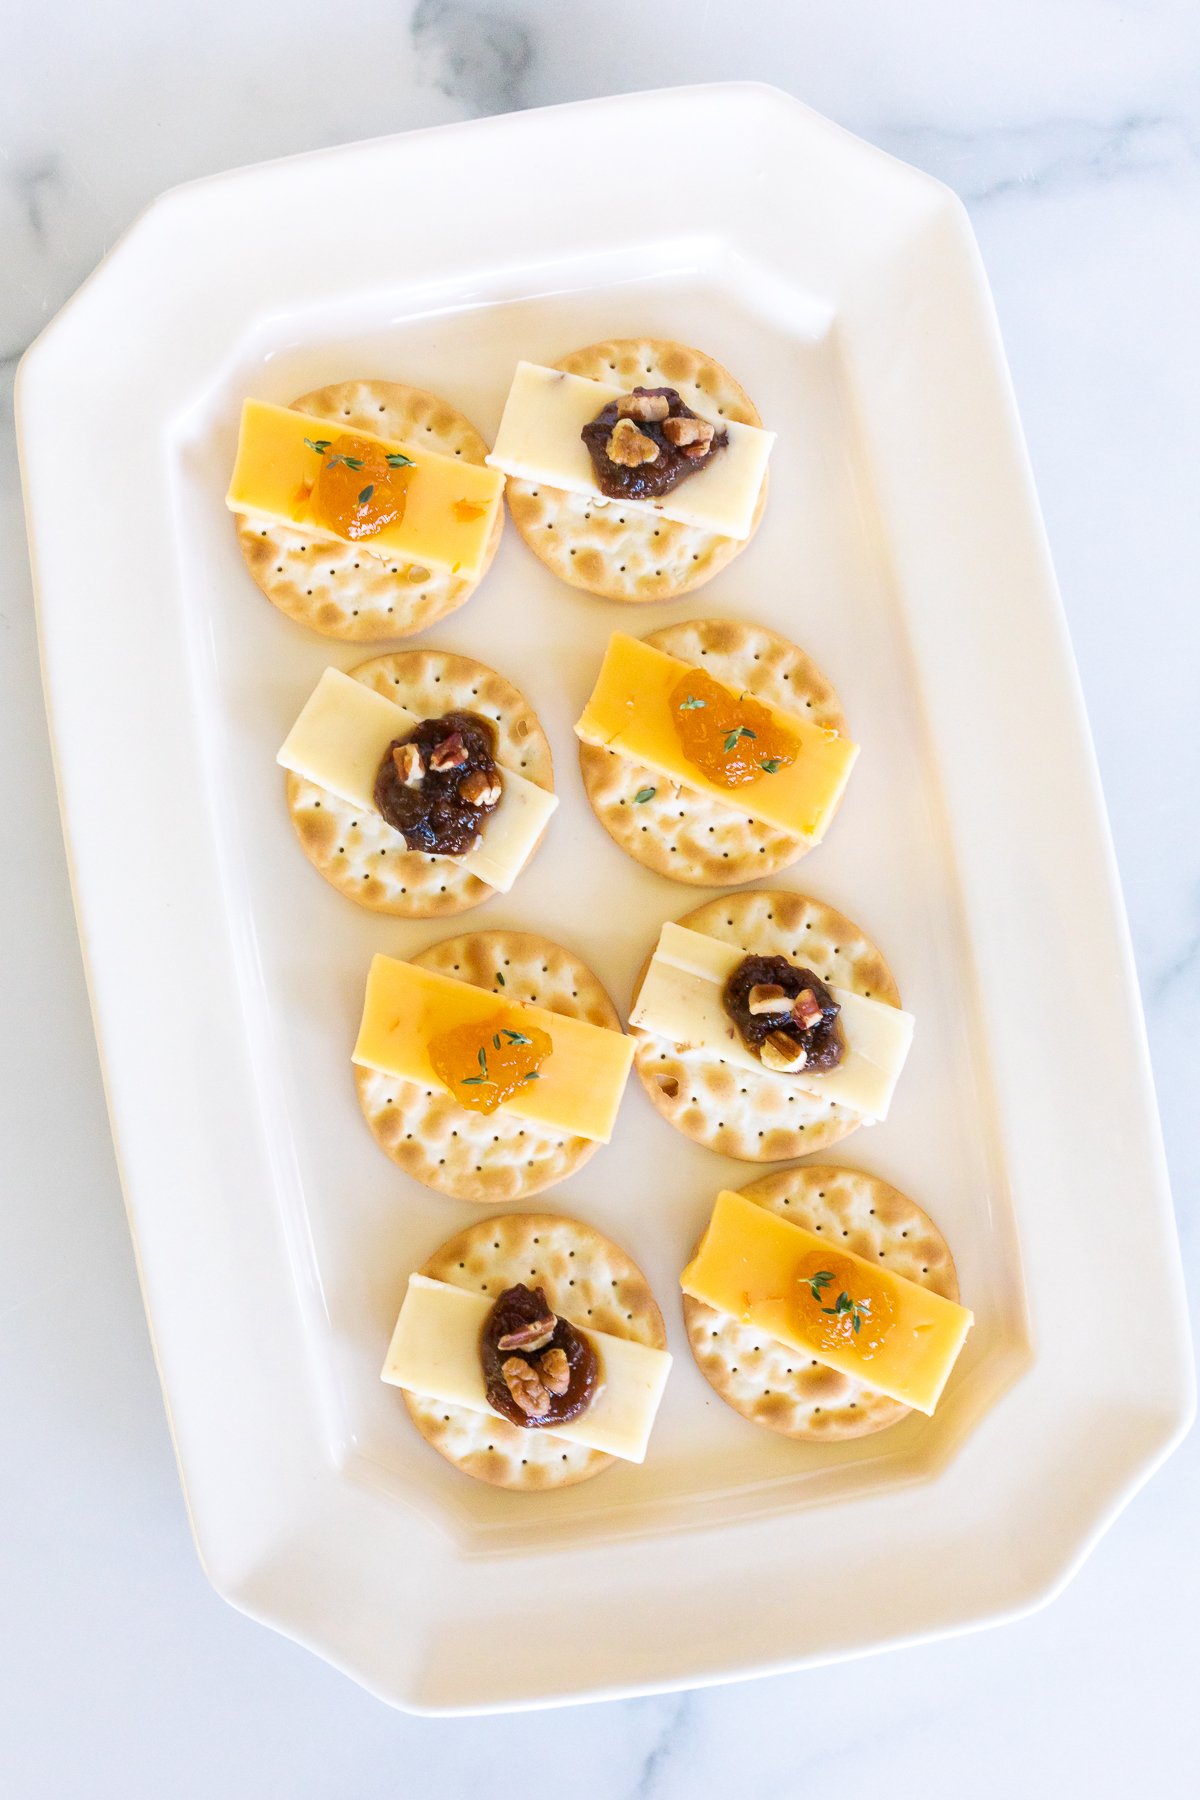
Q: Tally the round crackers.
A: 8